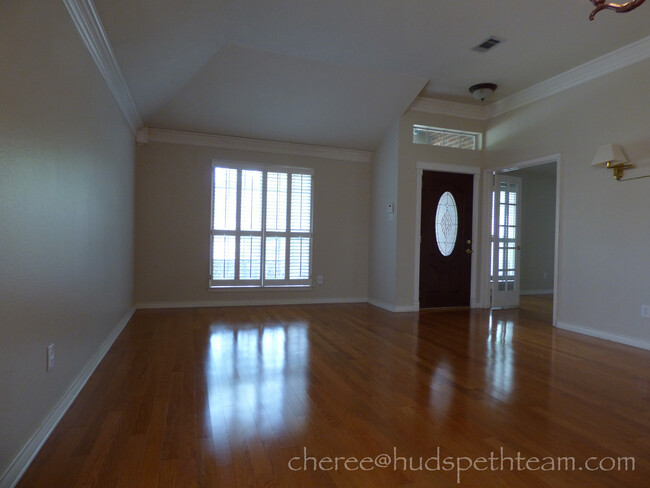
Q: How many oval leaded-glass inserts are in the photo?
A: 1